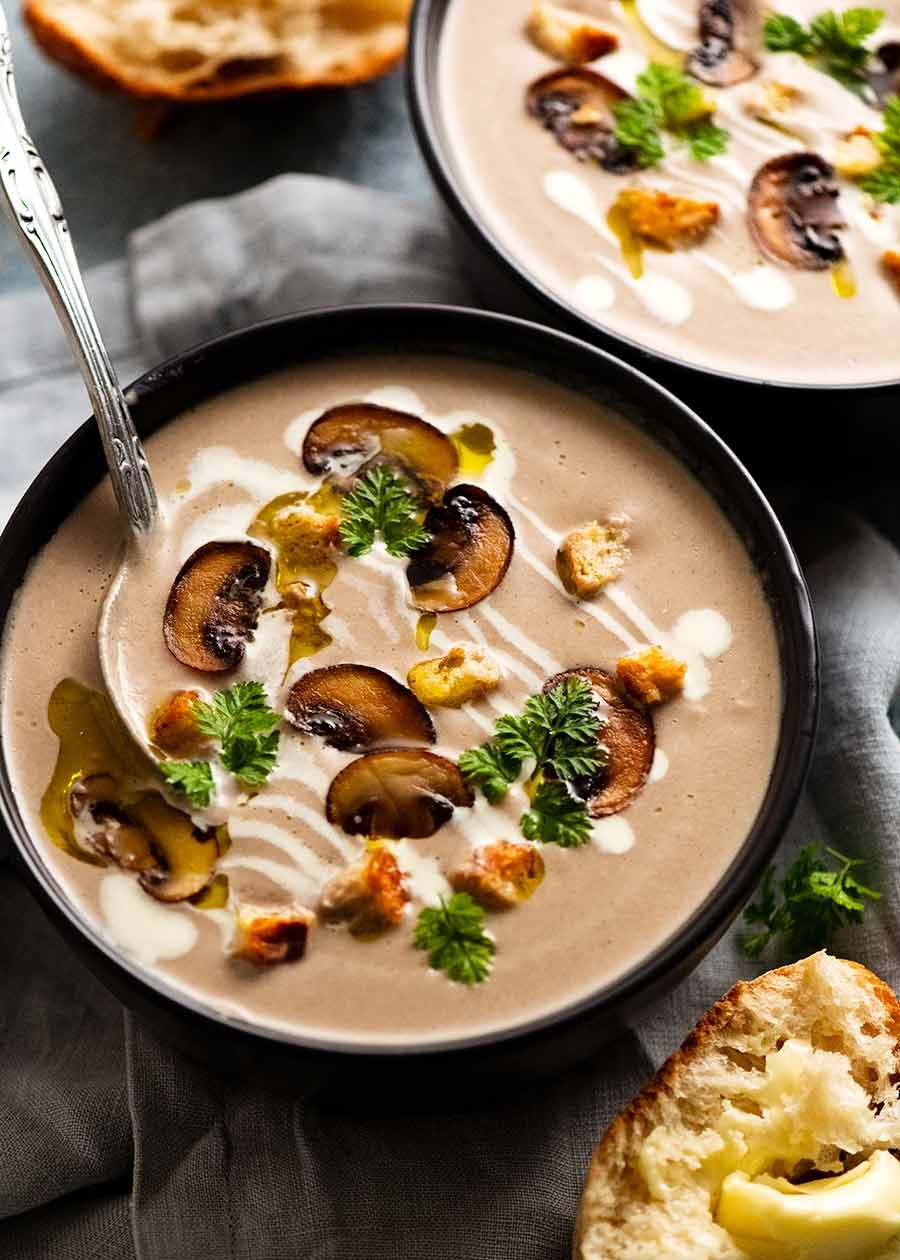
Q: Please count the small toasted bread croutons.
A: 13